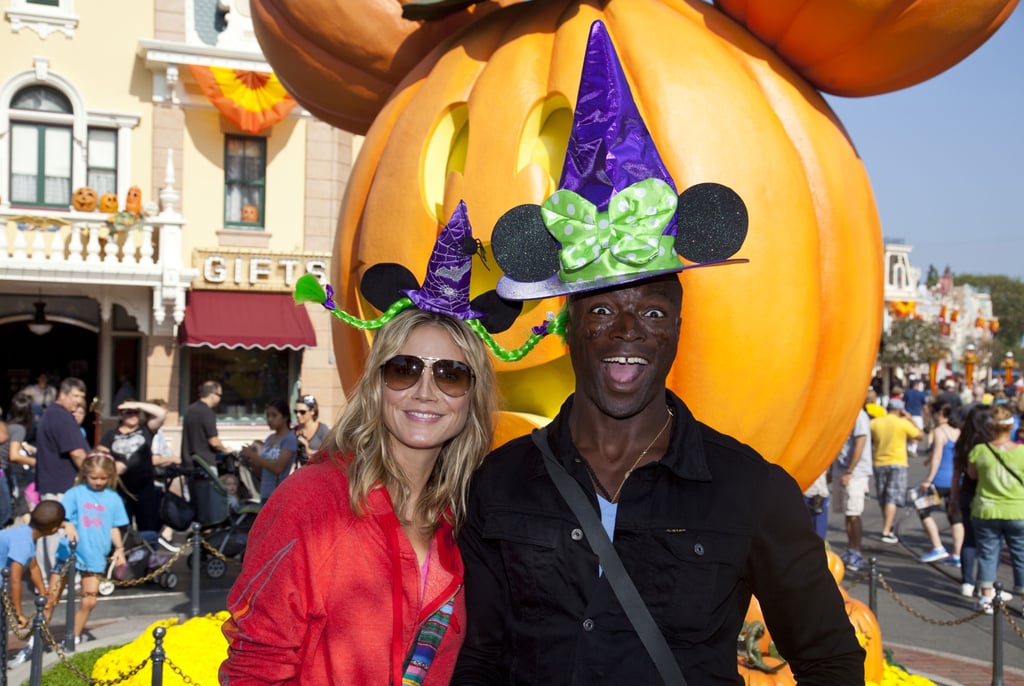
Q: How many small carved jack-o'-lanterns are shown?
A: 4